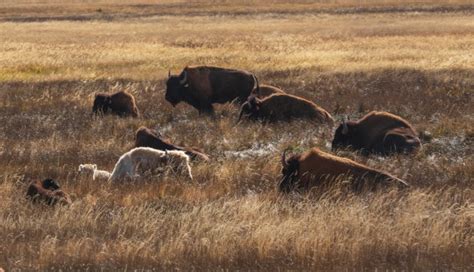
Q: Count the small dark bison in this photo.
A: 2